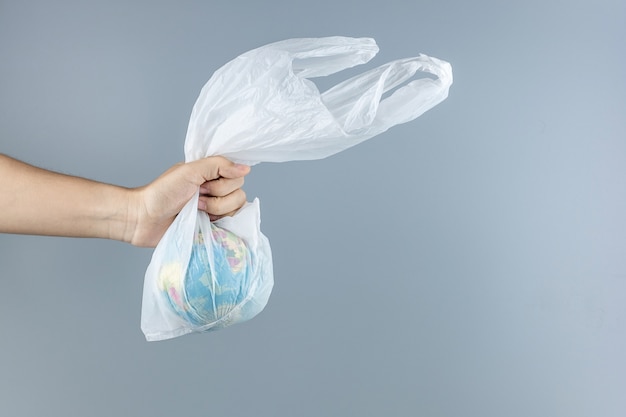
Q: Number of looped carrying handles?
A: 2